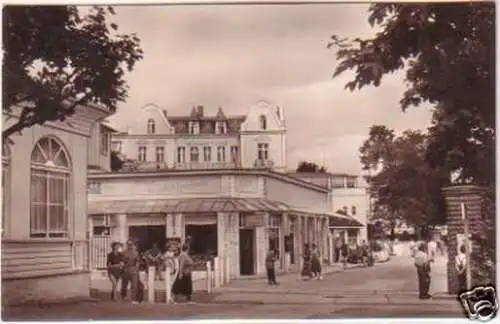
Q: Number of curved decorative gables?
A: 2